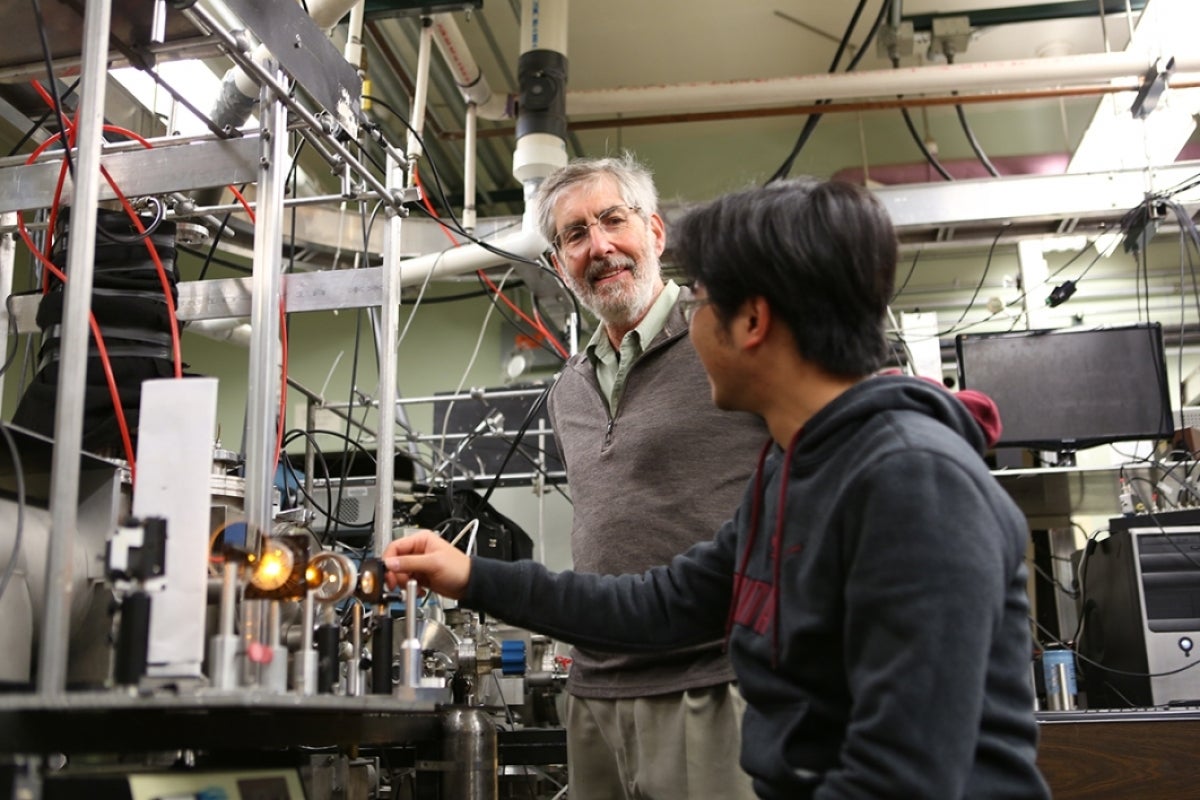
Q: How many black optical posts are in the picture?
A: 3